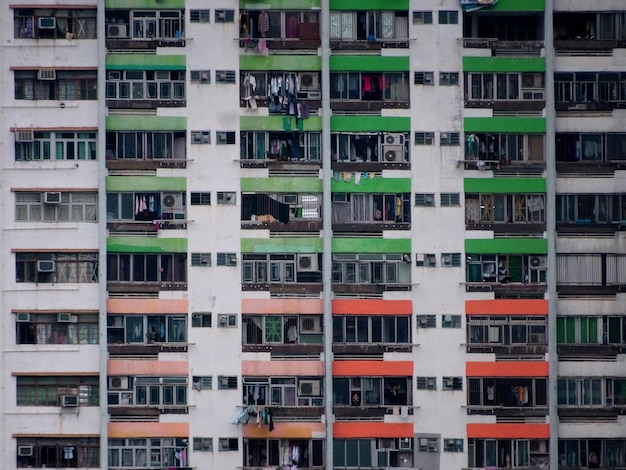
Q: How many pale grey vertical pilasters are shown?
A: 3